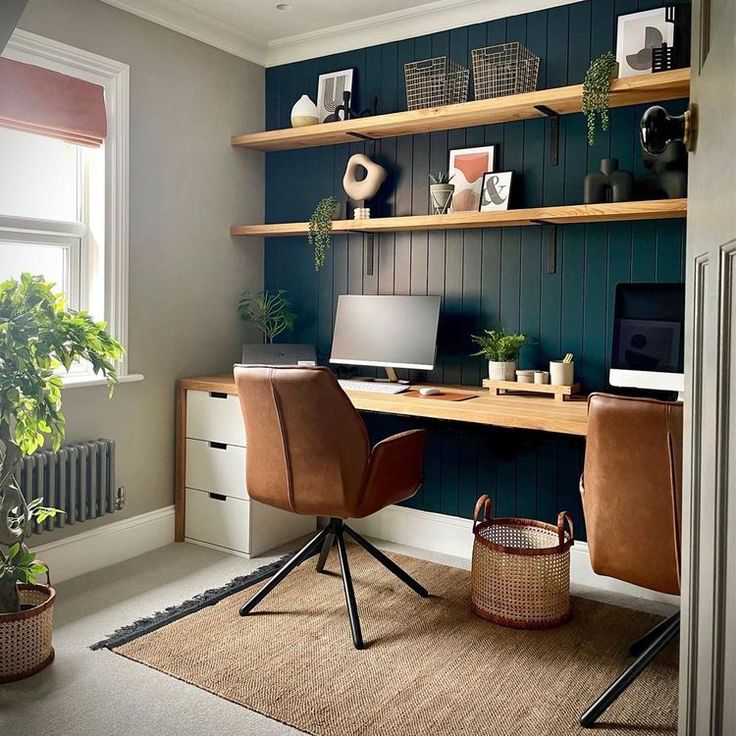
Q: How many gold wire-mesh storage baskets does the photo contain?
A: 2